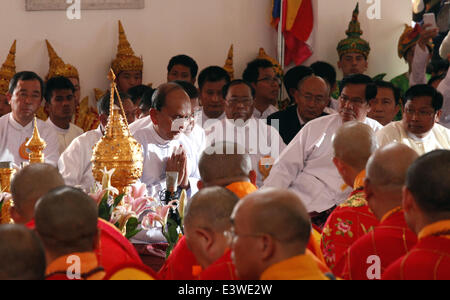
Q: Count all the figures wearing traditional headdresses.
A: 7